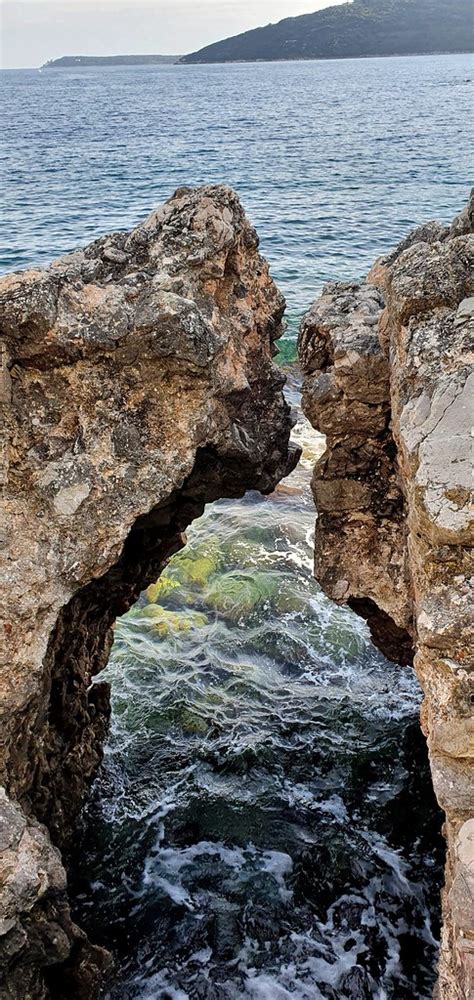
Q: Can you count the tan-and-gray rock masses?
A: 2